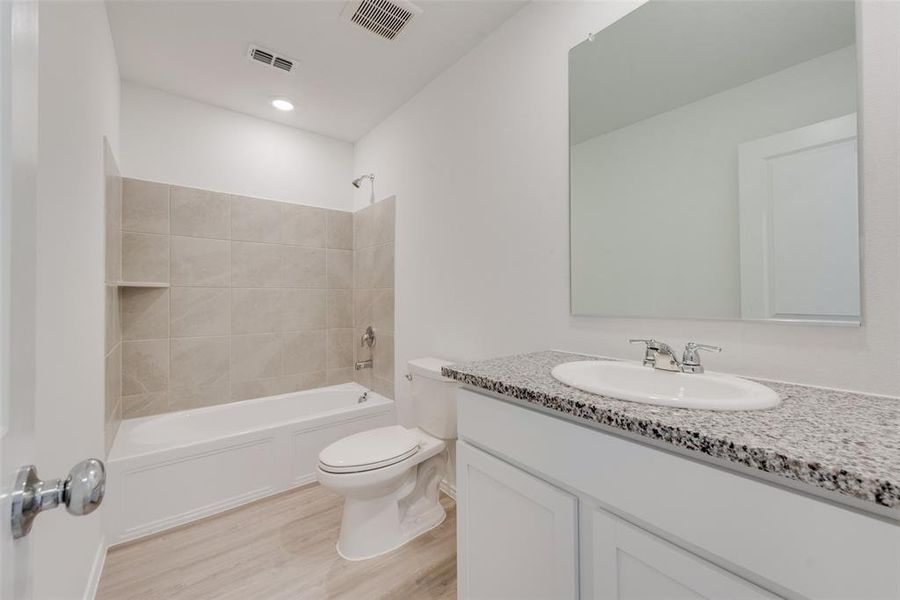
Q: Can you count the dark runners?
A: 0